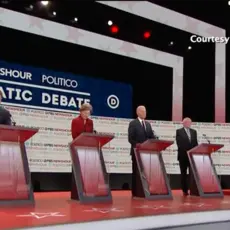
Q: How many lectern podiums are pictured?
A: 4